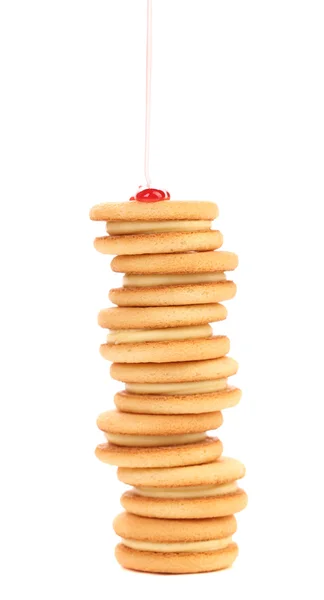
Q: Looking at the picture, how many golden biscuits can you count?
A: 14